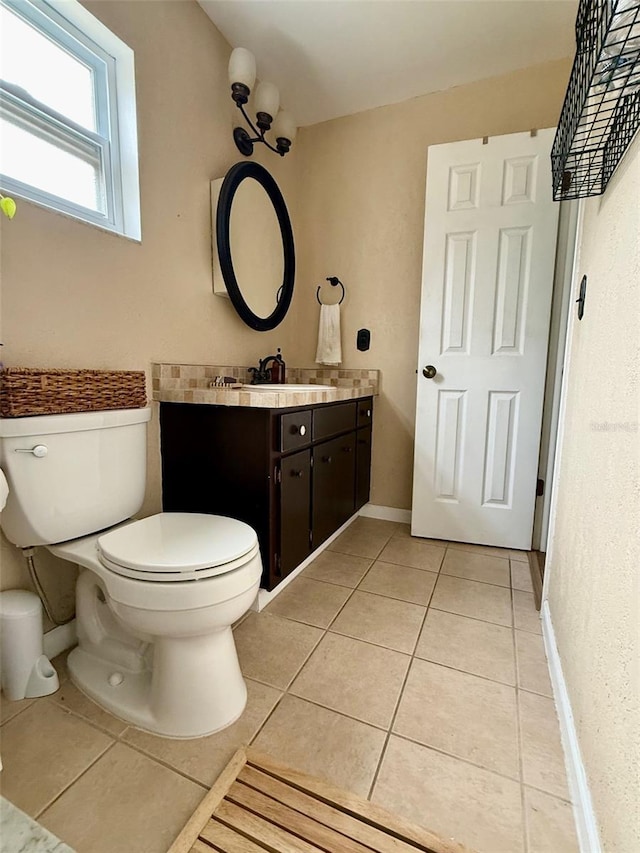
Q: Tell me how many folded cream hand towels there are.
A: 1